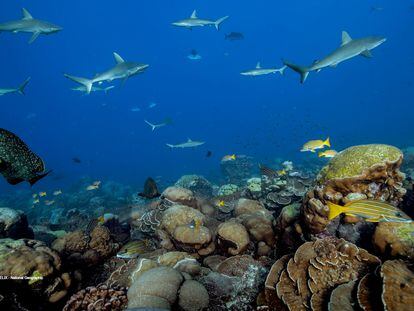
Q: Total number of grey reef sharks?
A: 9